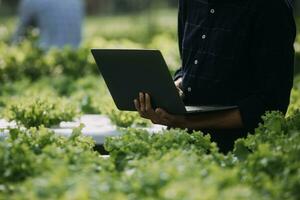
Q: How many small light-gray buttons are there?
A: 4